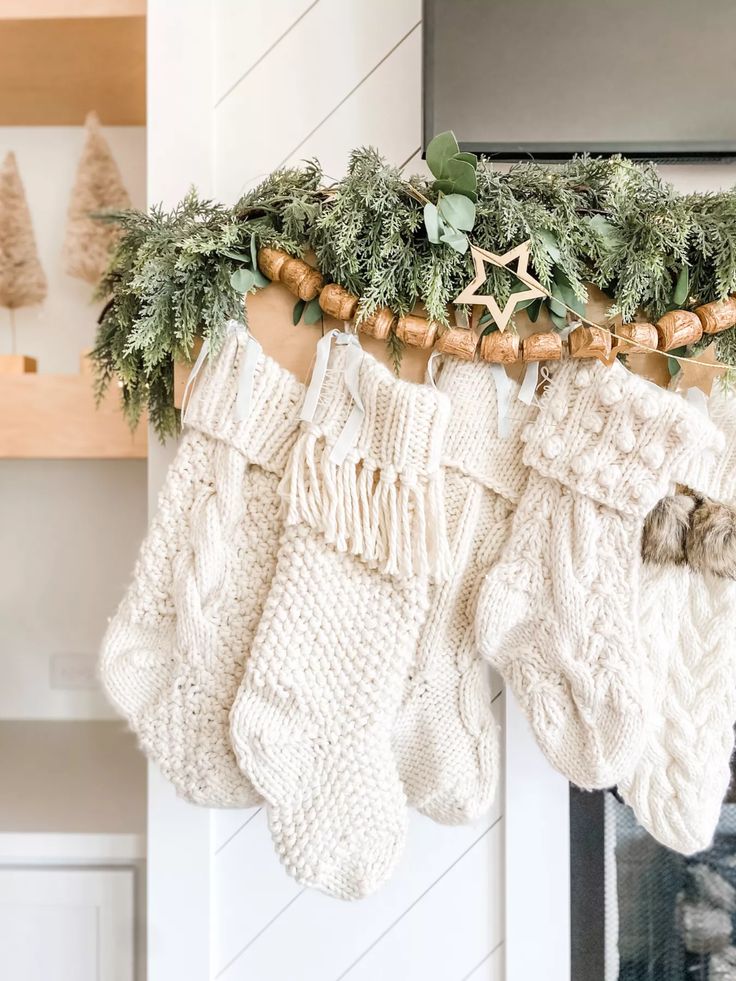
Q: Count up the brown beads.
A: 12